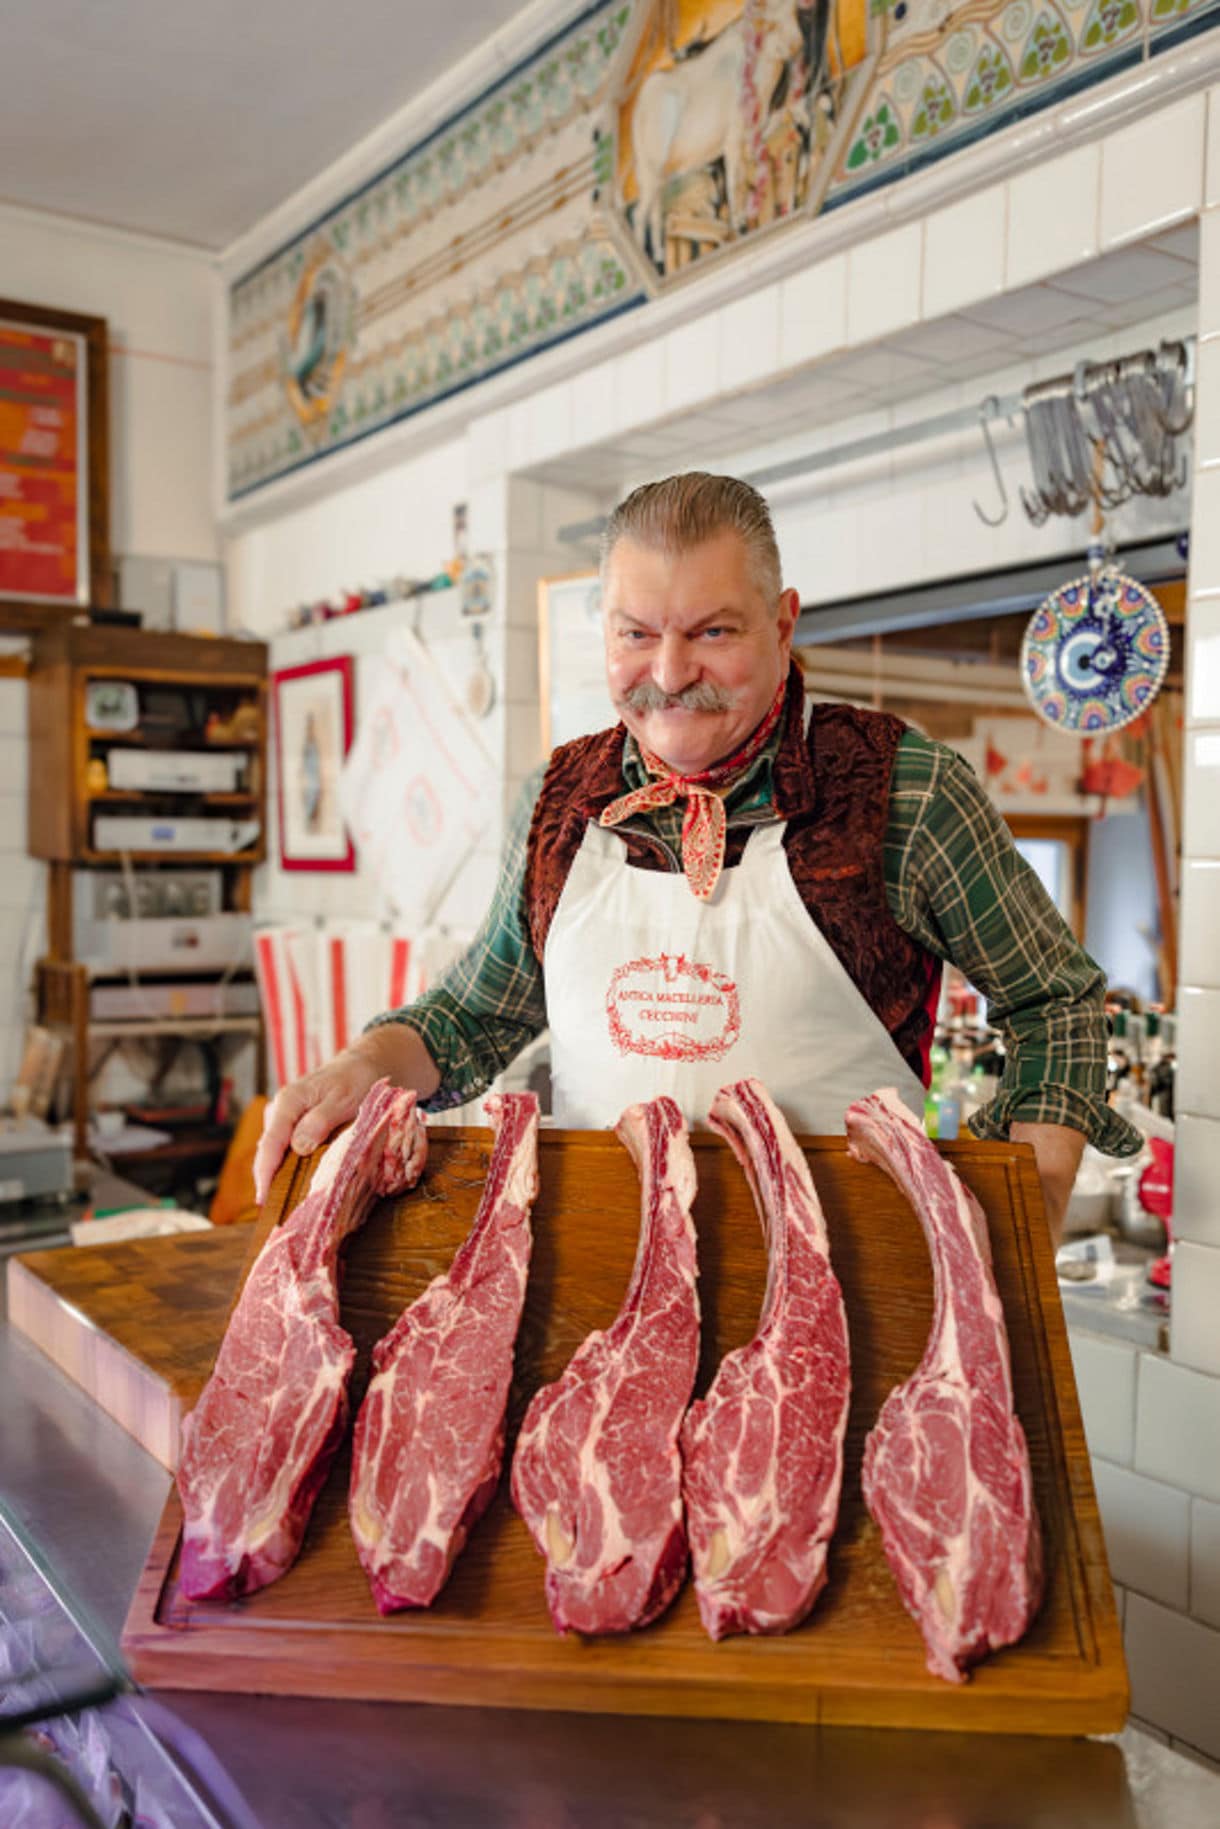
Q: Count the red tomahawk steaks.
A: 5